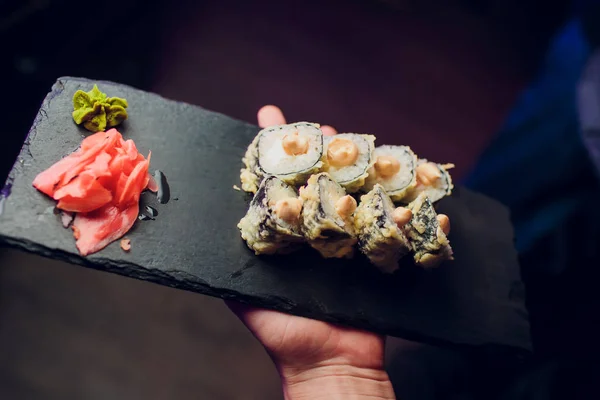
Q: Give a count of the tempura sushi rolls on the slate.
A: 8